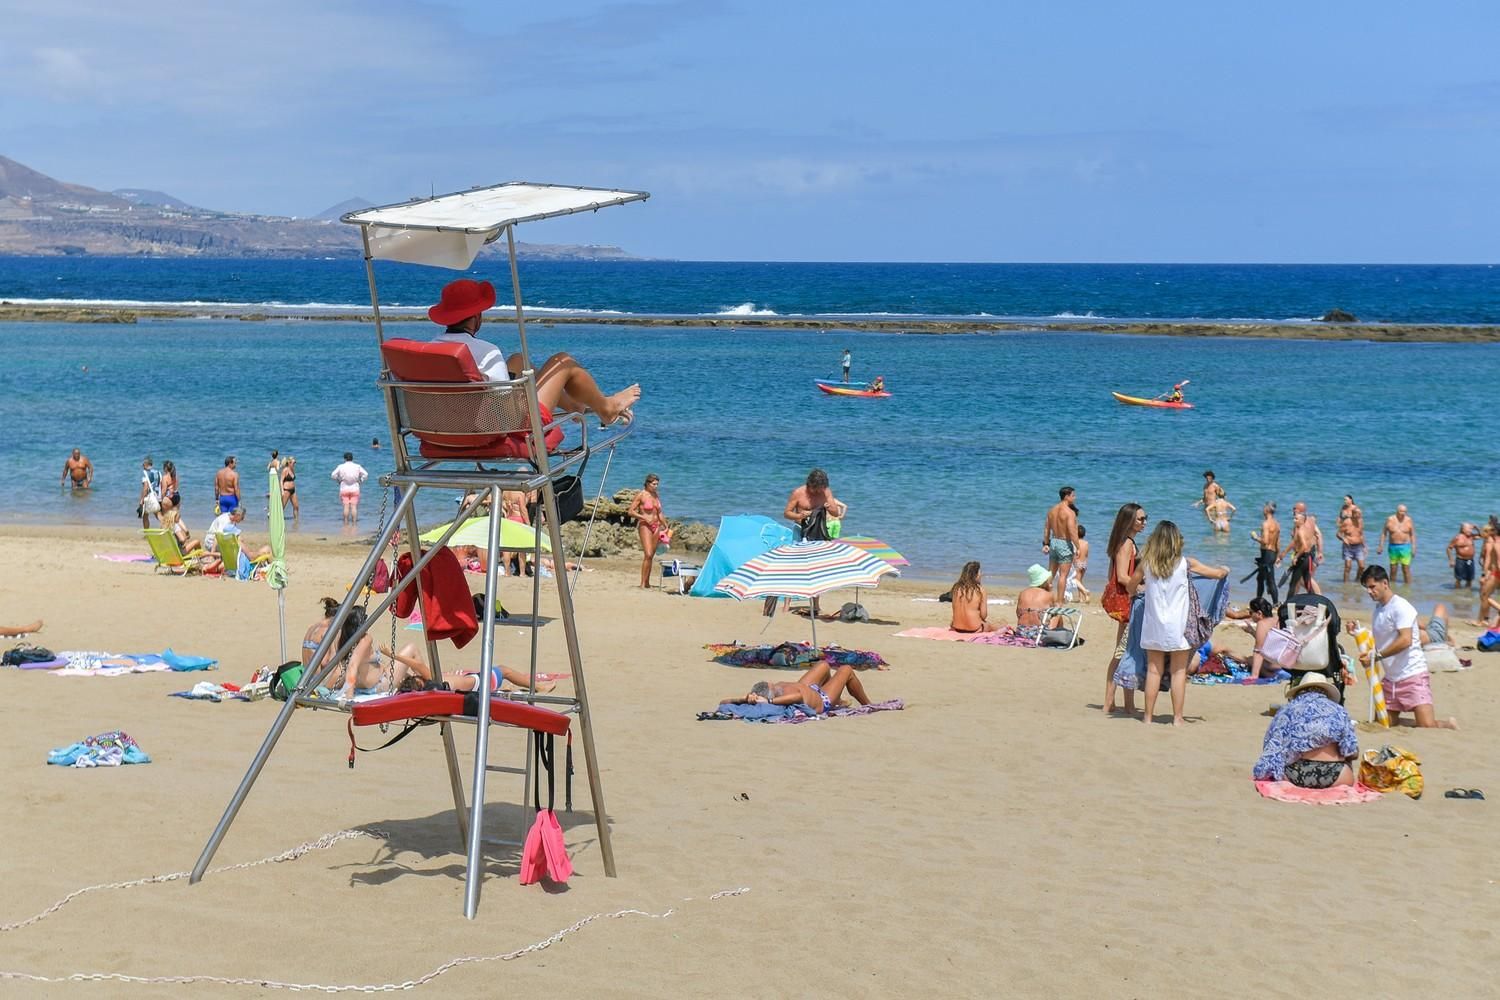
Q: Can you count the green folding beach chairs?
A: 2